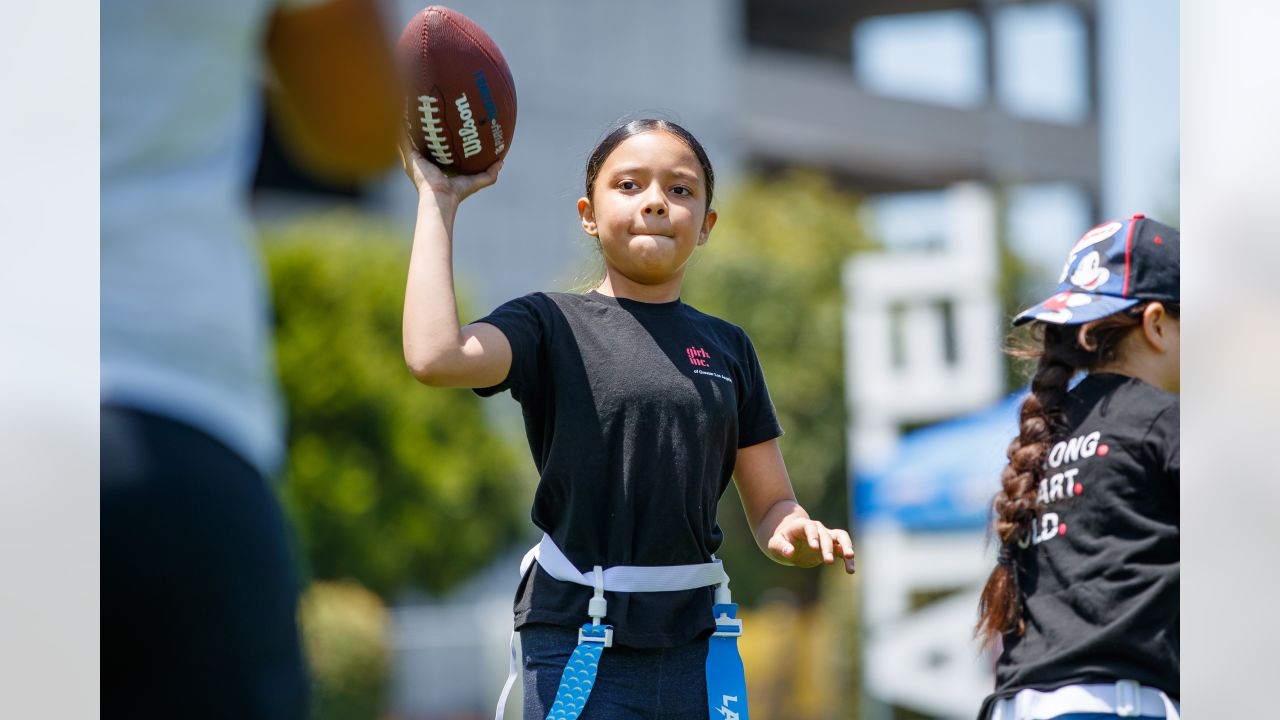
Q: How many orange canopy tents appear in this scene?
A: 0